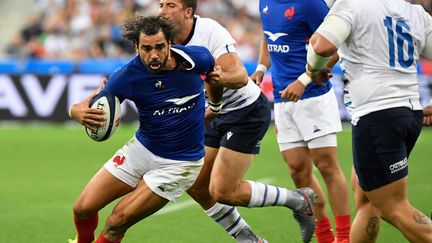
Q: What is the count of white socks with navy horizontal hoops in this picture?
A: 2